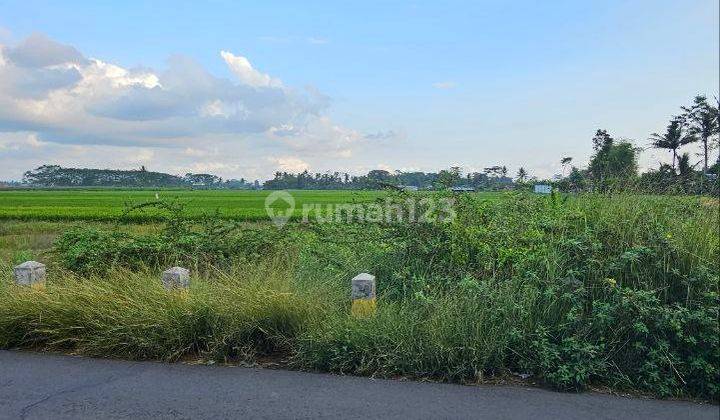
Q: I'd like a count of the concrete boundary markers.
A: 3